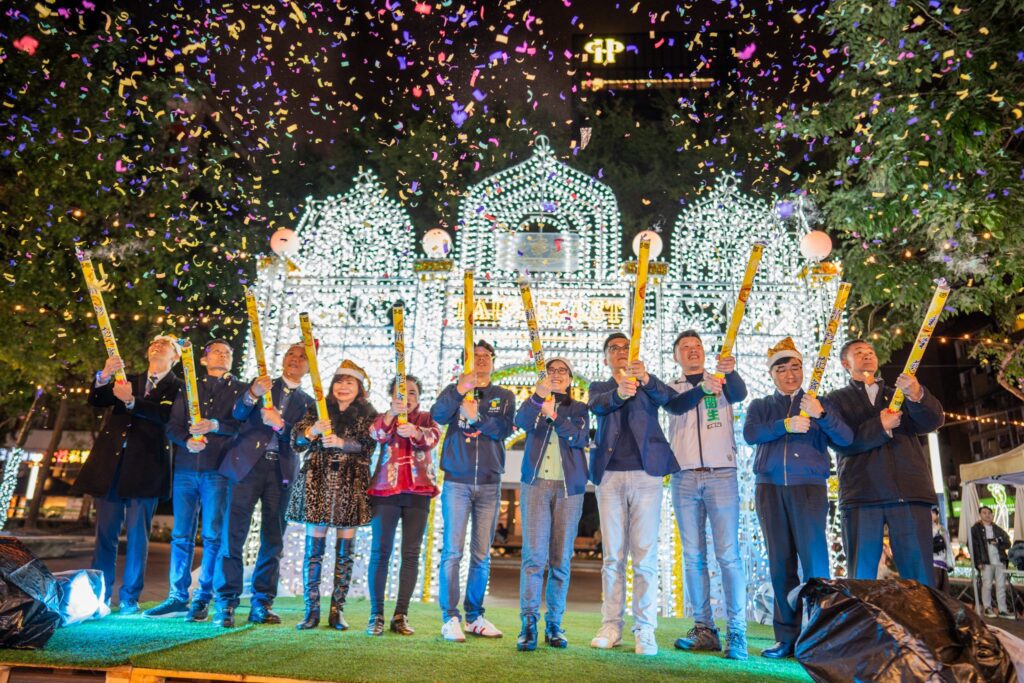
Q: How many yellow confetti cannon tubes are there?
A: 11